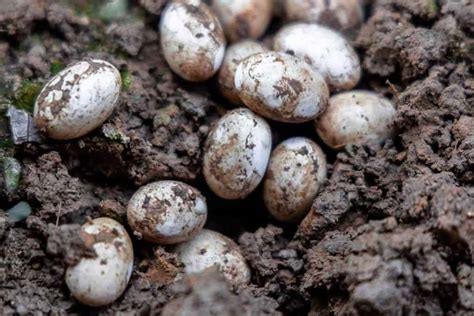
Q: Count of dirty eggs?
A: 13